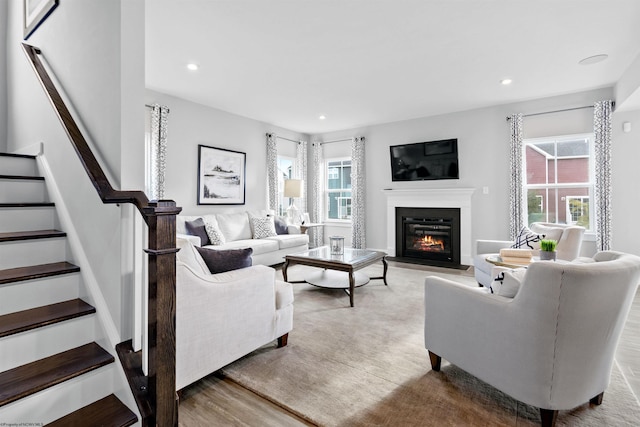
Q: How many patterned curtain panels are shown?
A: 7